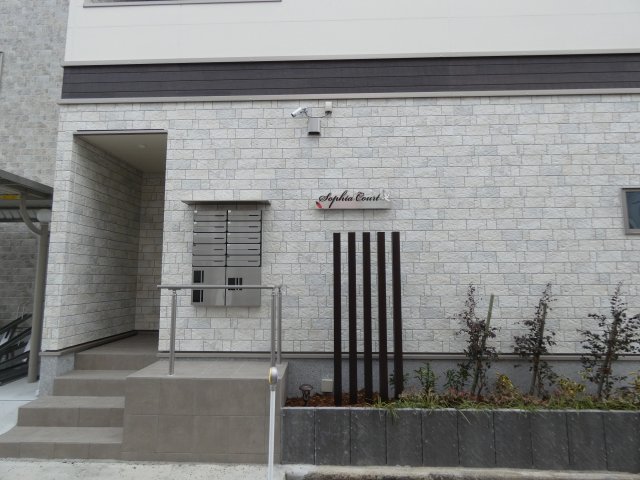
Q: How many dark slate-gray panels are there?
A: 10